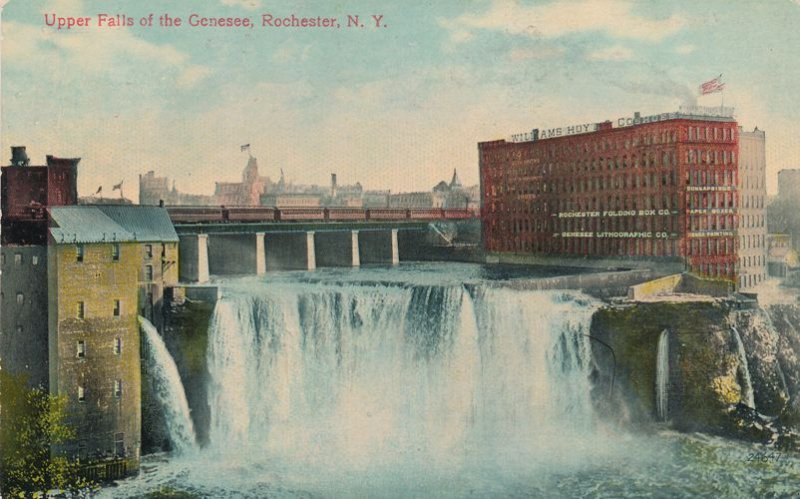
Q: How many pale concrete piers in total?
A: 5